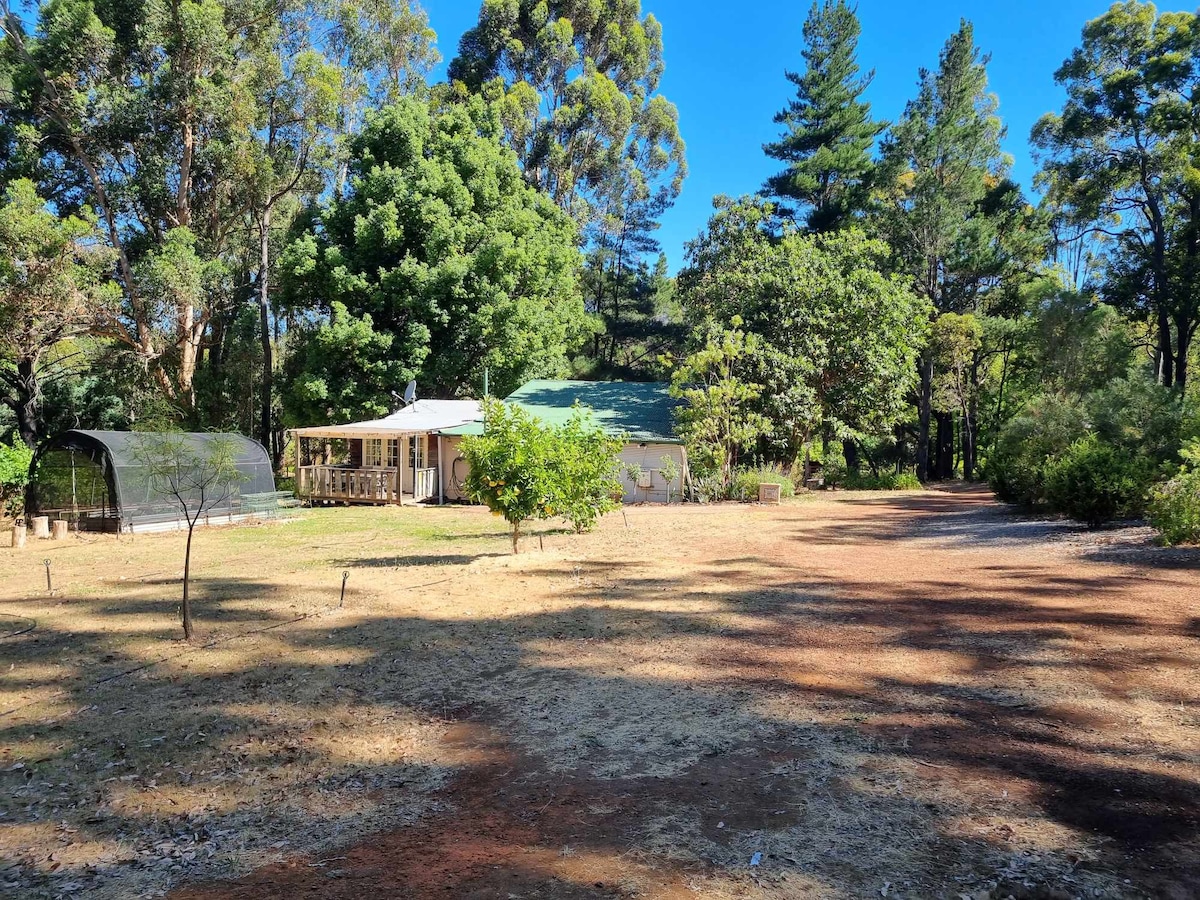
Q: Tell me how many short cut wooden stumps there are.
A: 3